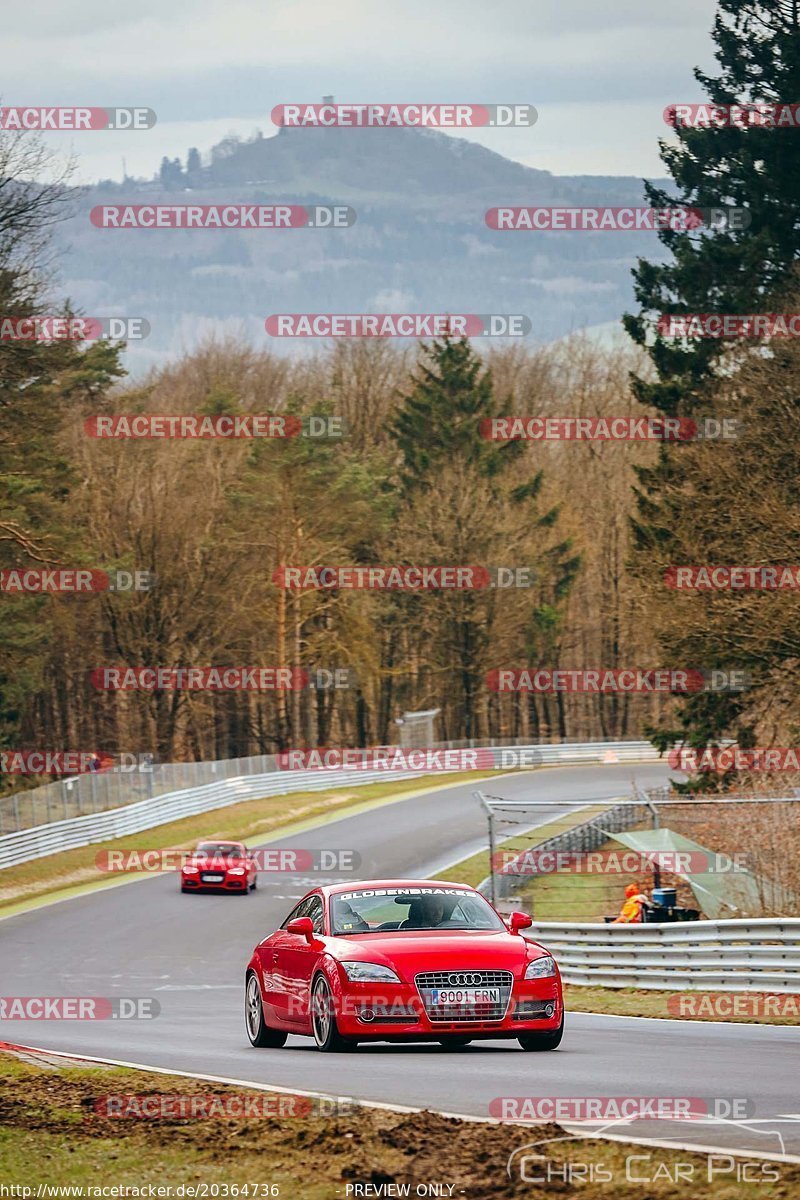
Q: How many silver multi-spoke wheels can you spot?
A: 2